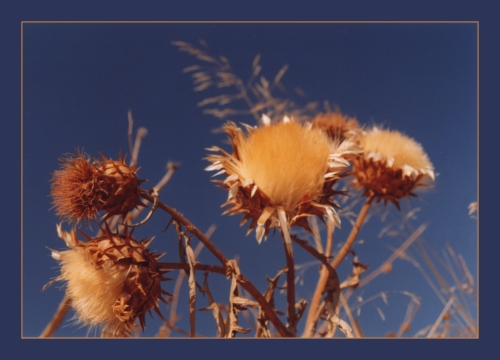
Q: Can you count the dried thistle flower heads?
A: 5